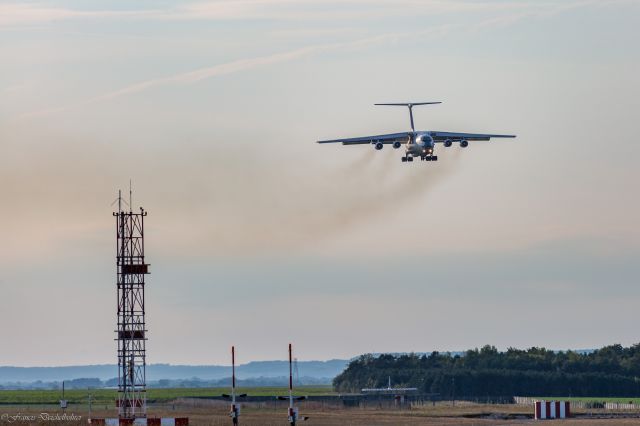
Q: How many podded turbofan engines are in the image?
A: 4